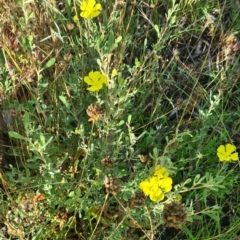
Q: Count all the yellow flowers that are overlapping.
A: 2